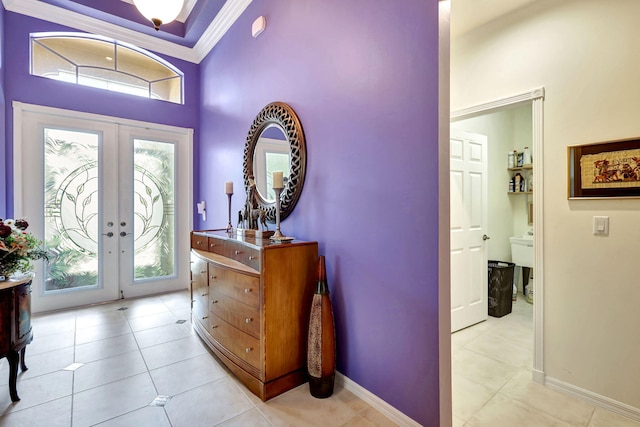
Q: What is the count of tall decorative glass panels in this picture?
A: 2